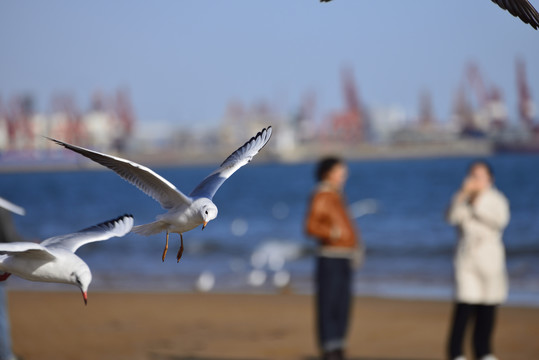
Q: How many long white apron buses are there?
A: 0